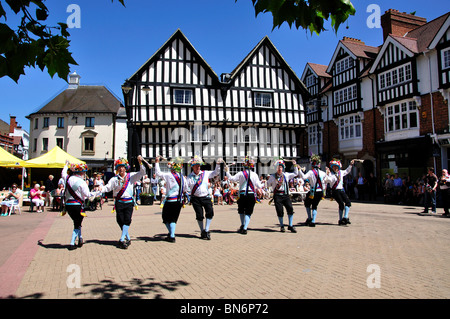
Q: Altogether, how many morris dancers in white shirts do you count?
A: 8